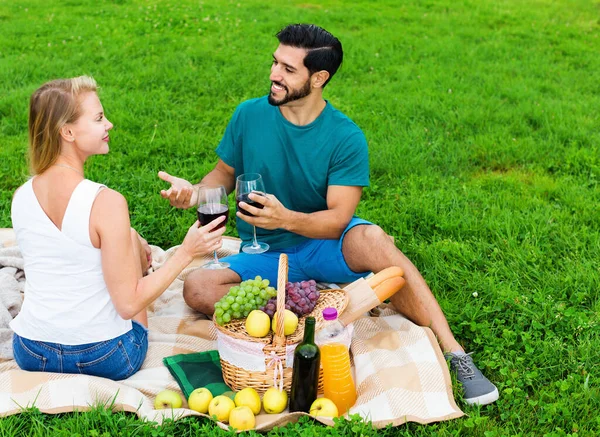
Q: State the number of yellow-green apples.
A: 9